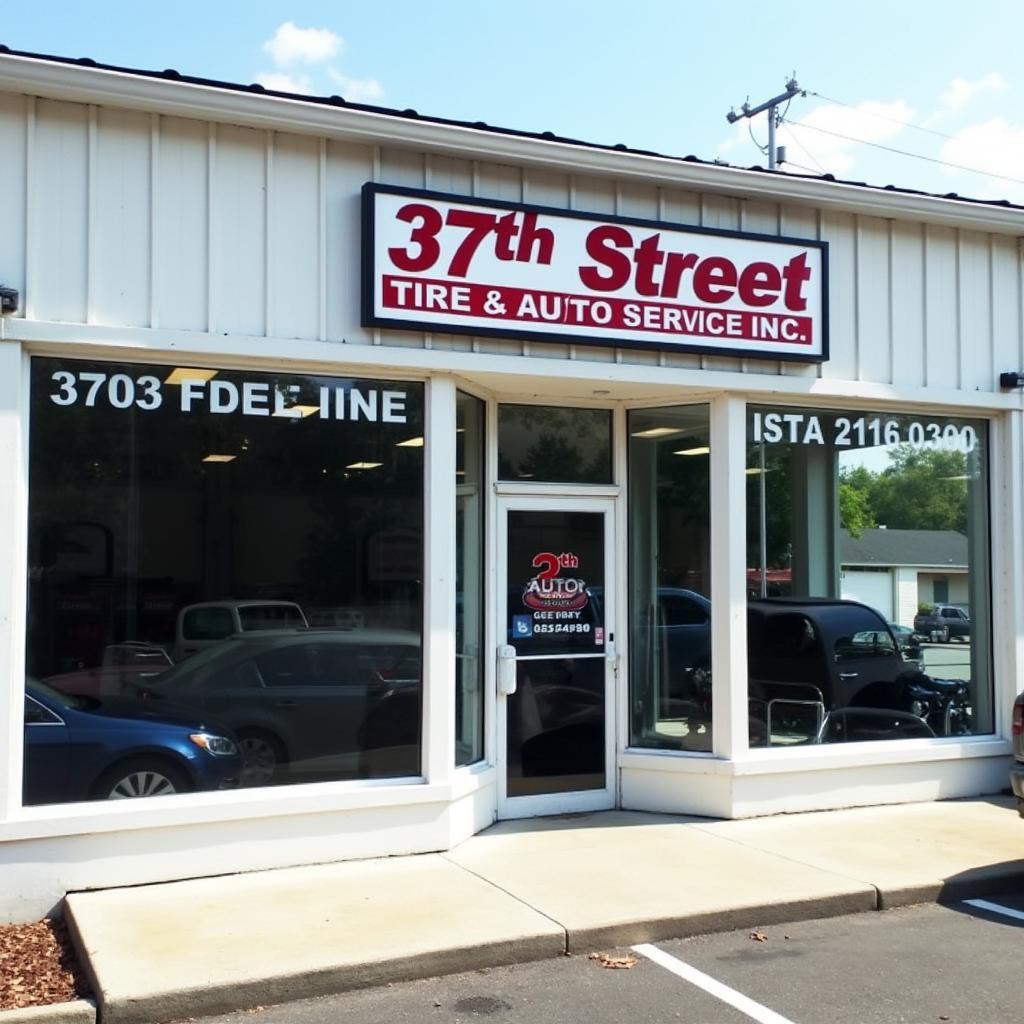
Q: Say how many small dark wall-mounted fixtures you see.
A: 2